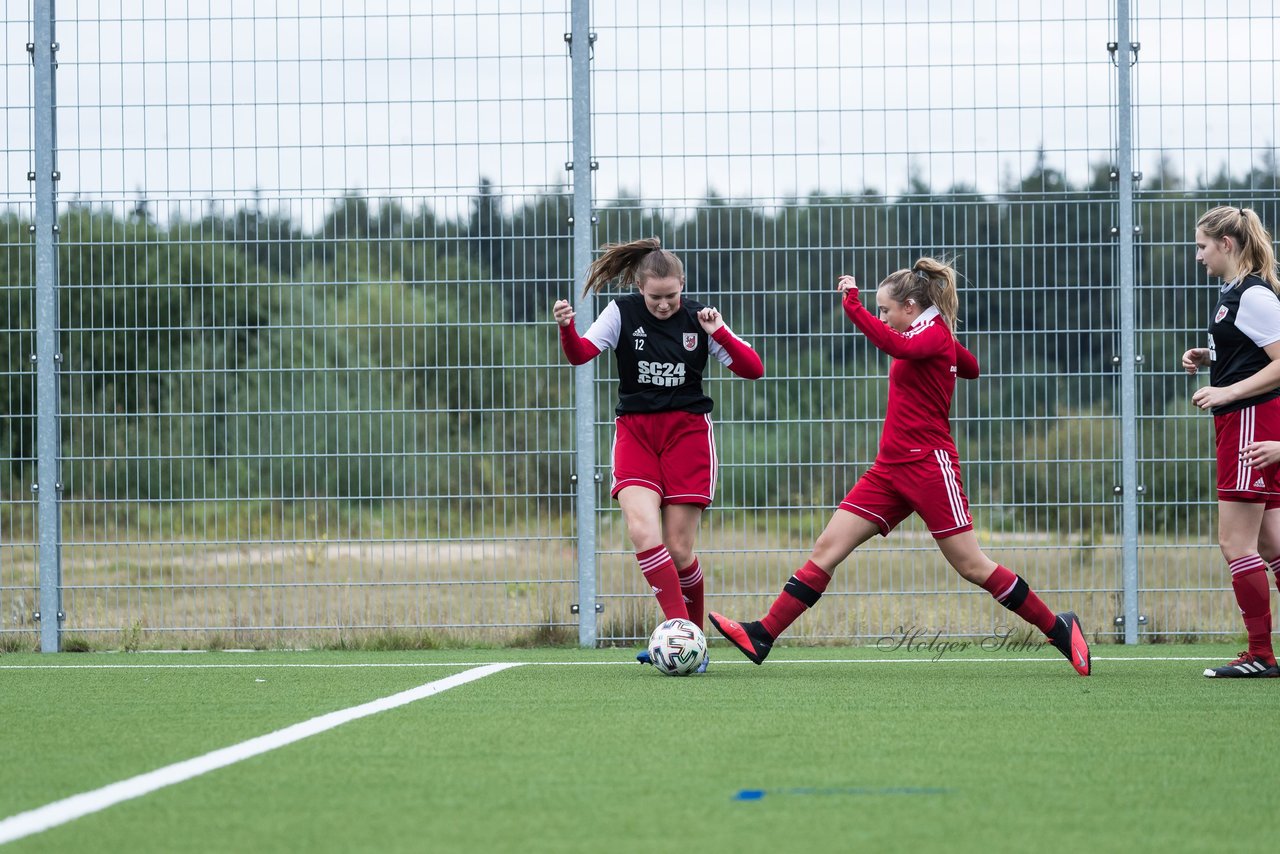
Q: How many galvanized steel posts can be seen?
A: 3